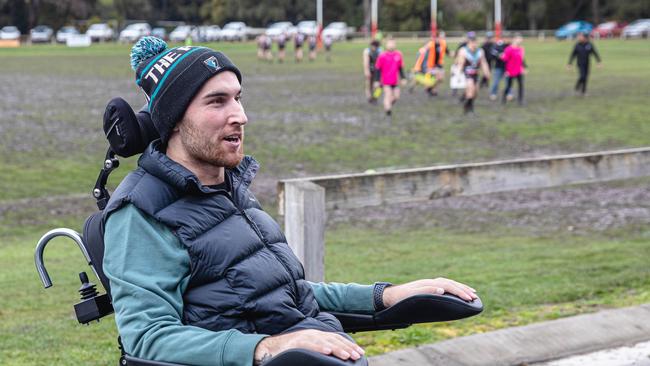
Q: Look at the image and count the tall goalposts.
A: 4